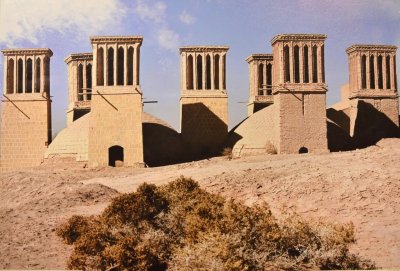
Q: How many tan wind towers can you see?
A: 7